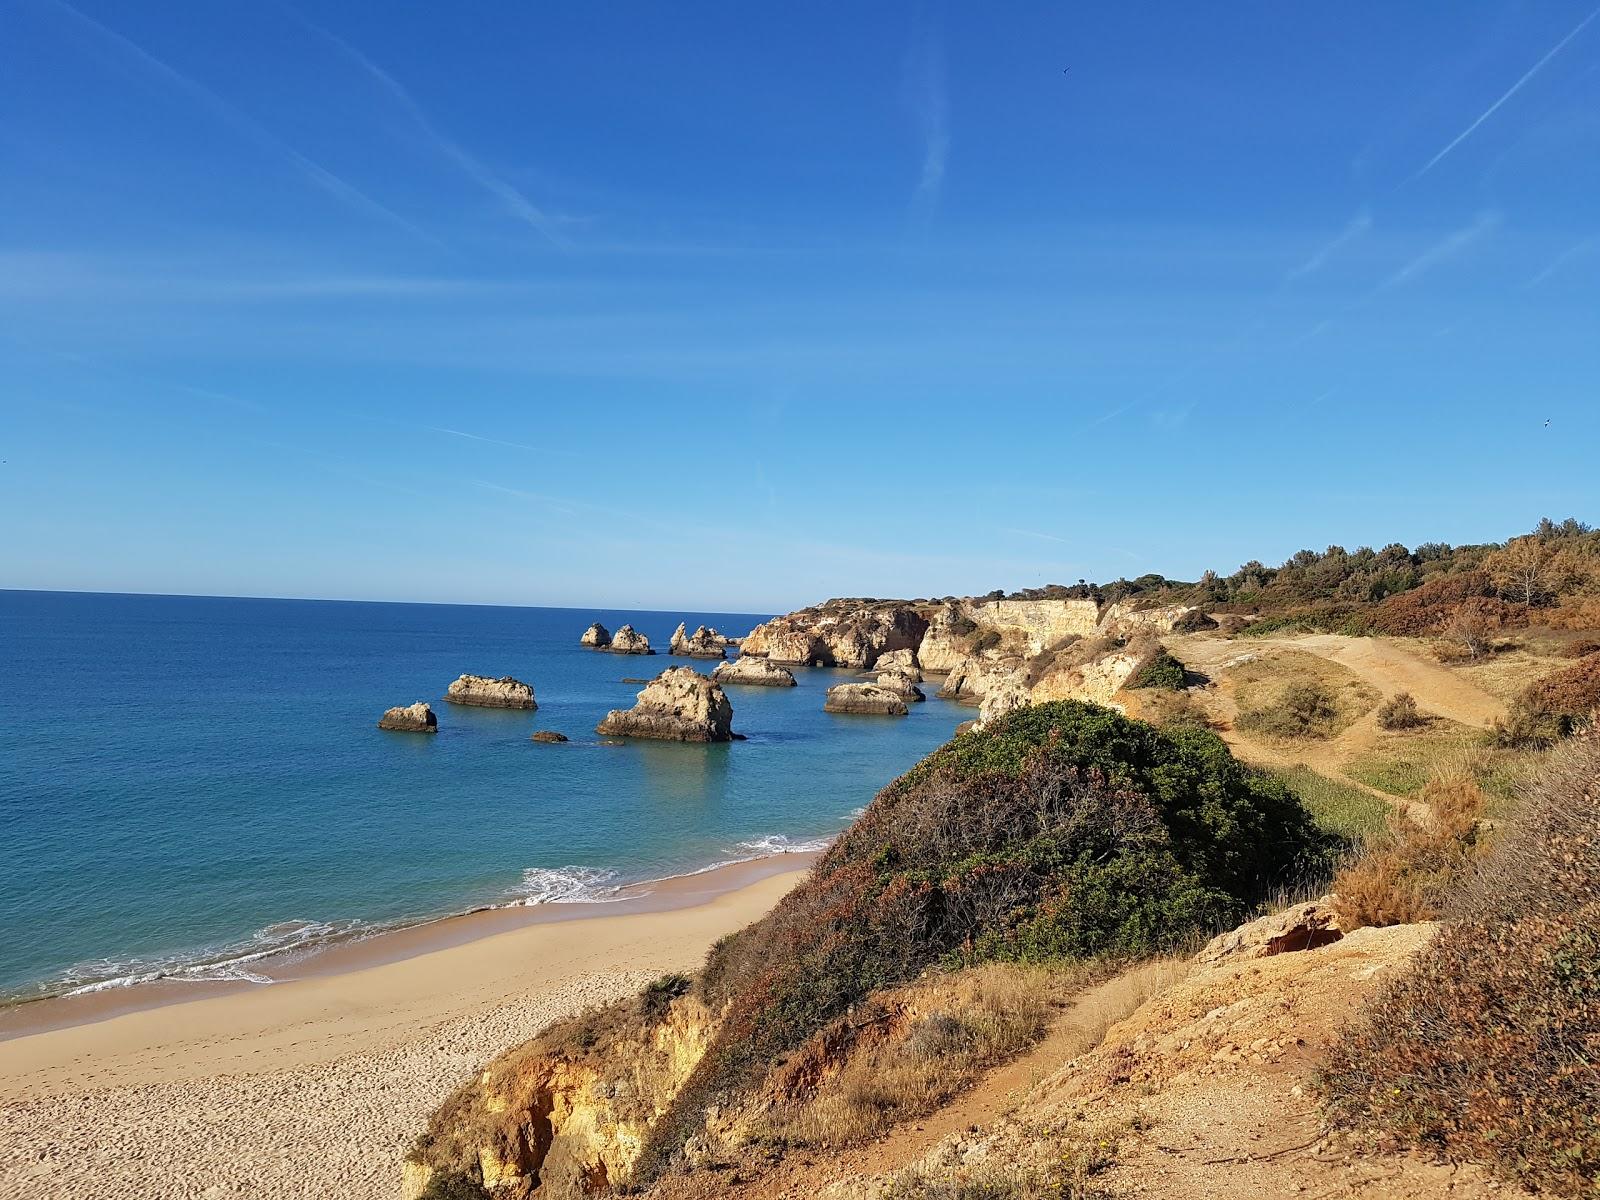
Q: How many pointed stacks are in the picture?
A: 4